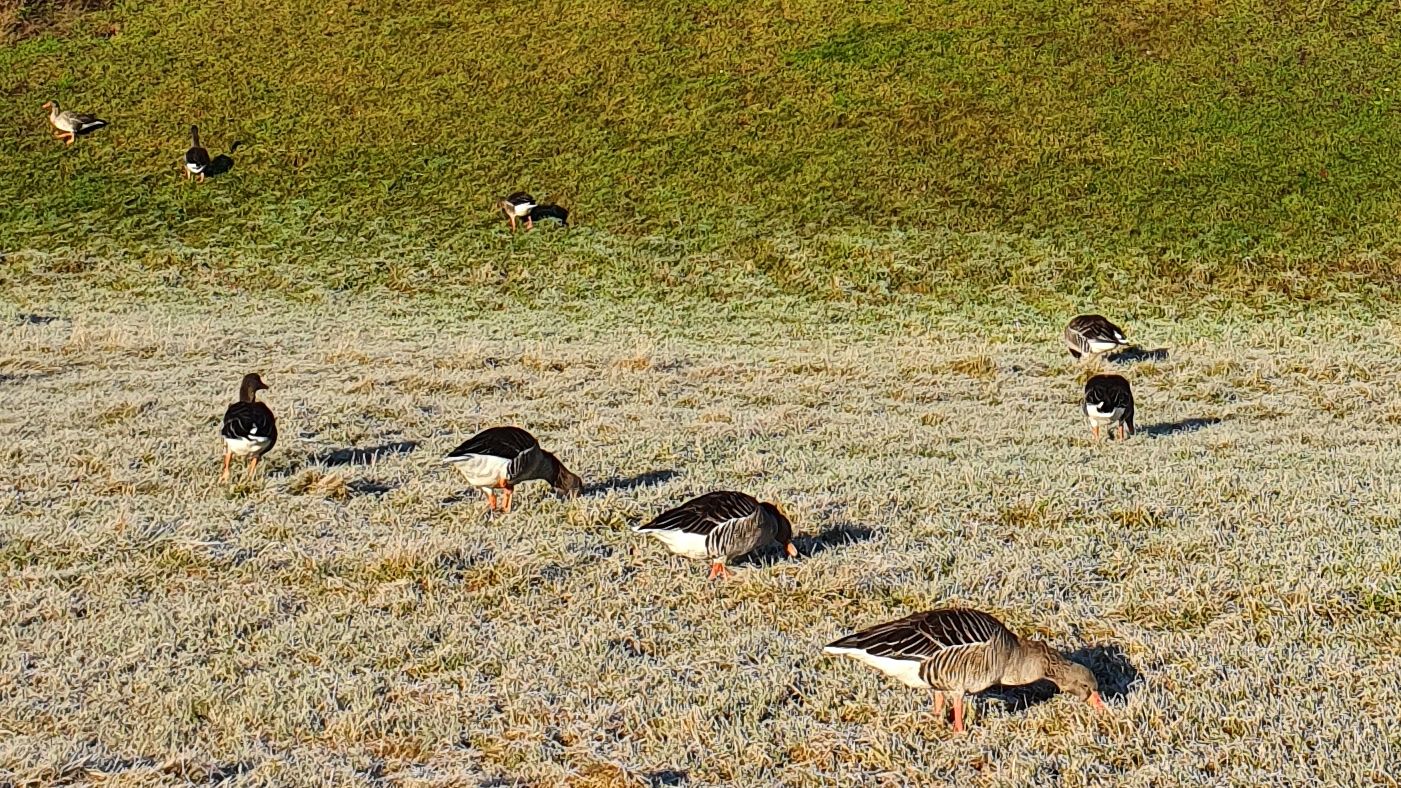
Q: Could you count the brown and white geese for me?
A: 9